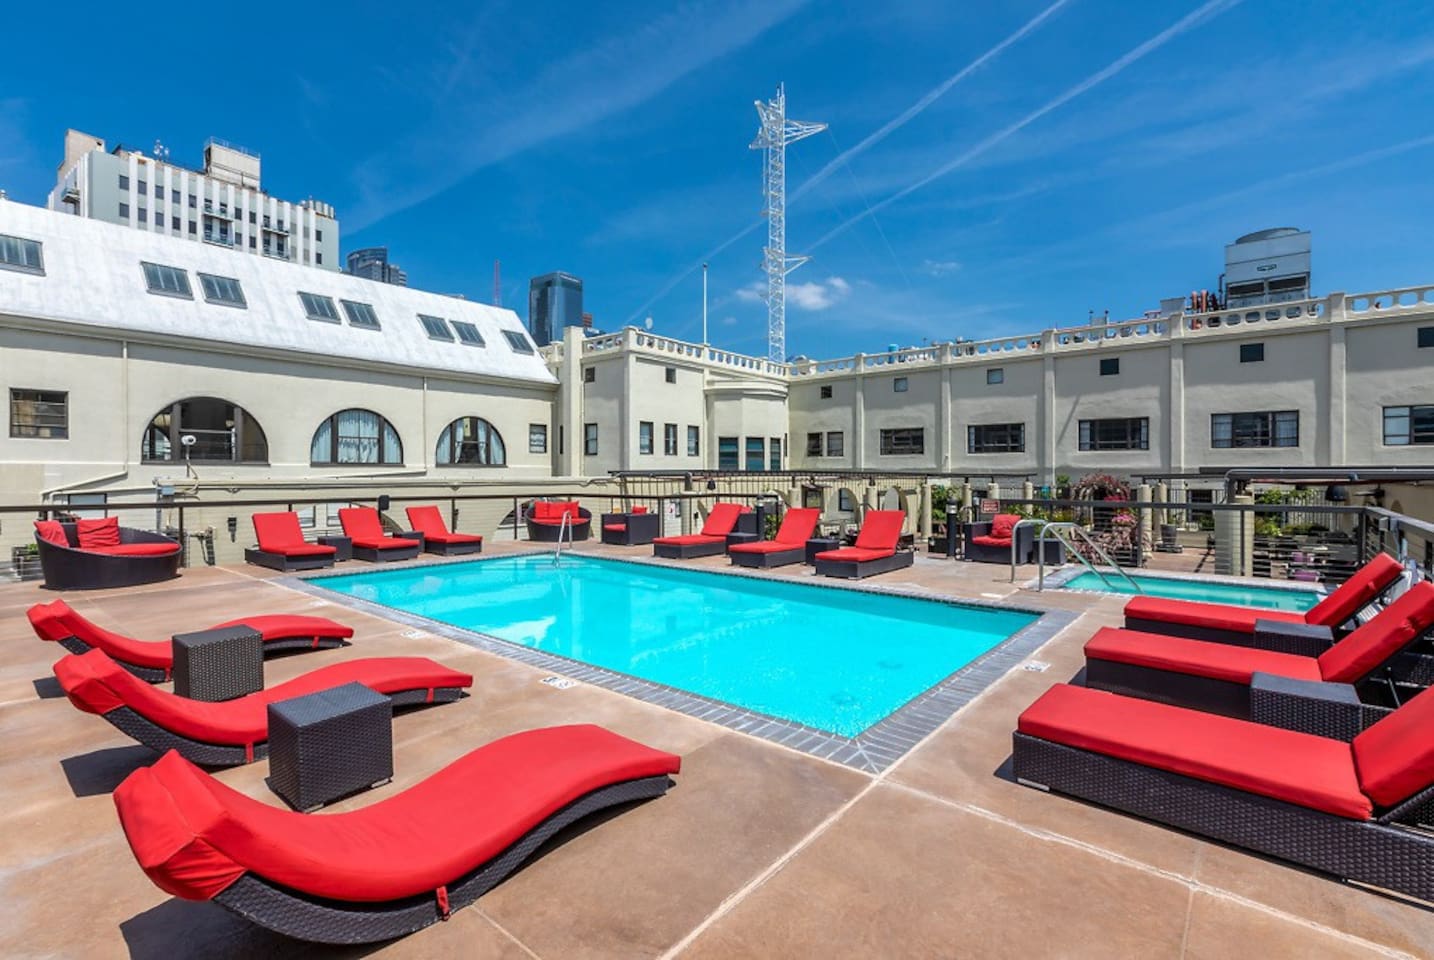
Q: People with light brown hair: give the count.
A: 0